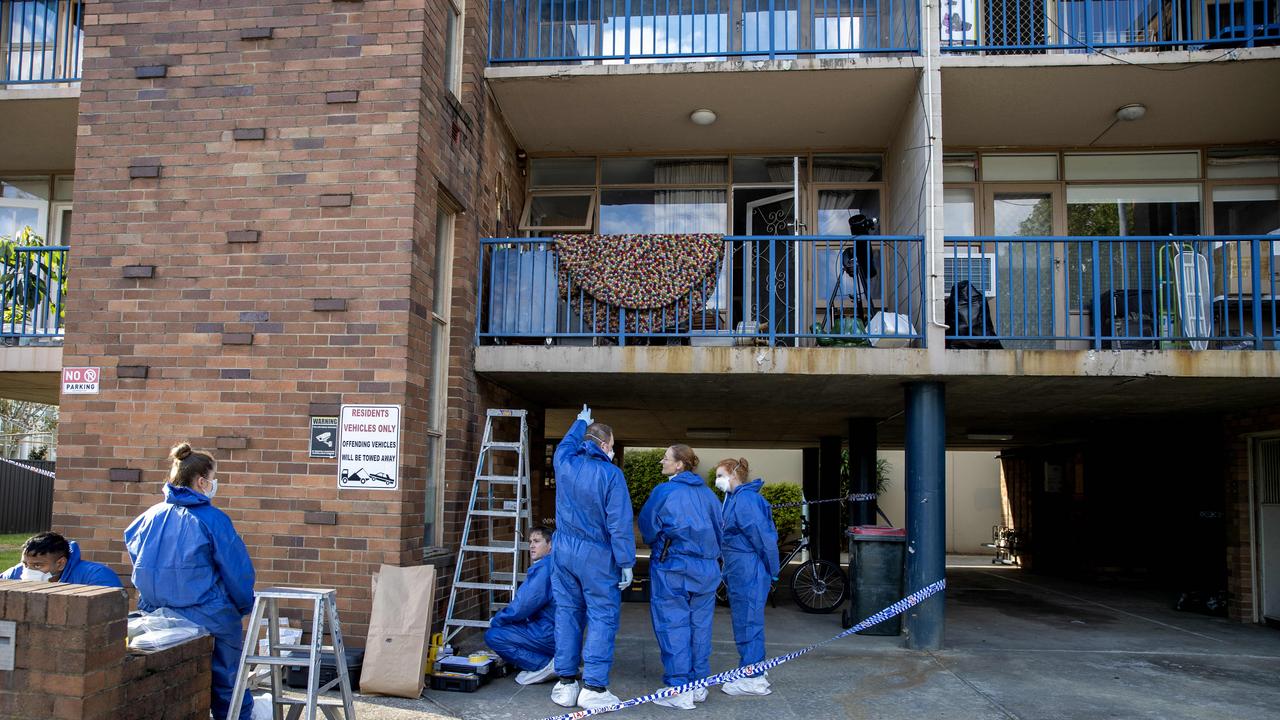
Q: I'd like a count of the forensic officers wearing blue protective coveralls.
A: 6